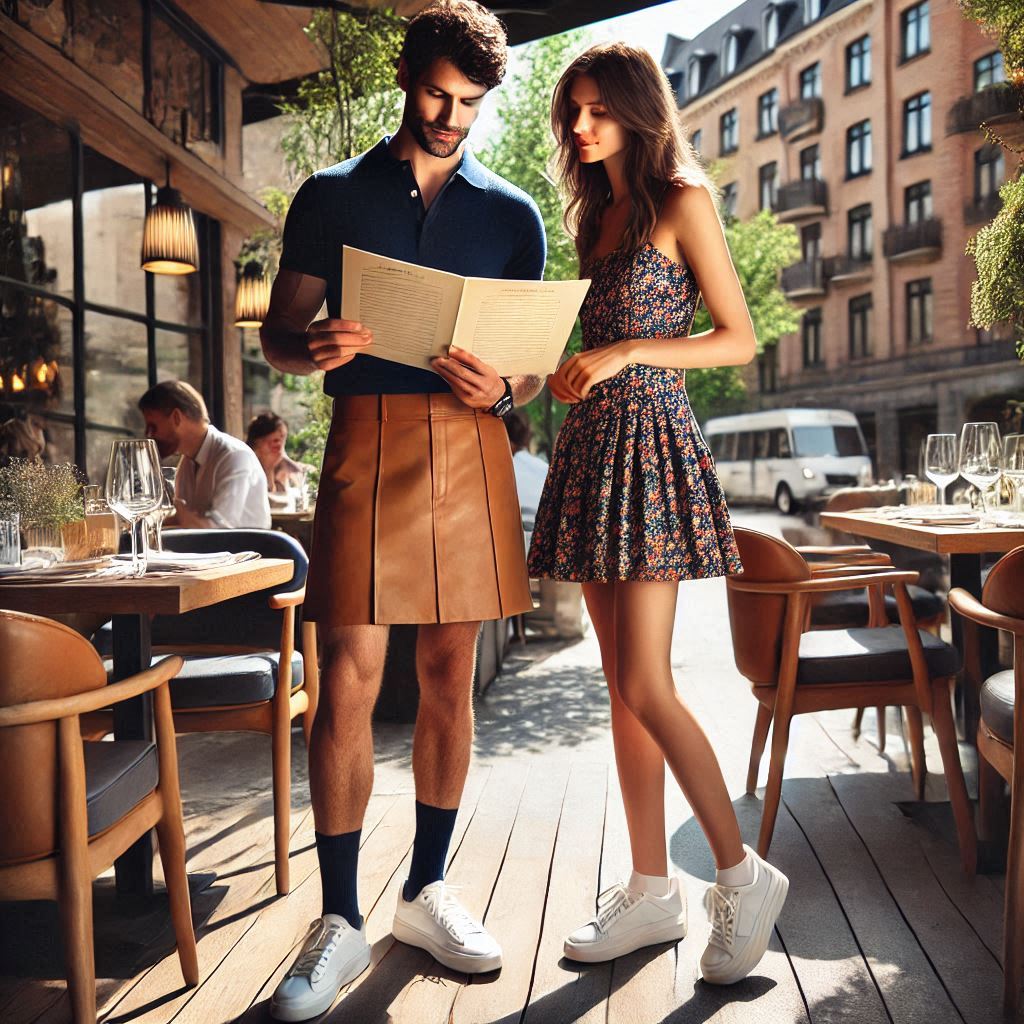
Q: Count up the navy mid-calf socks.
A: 2